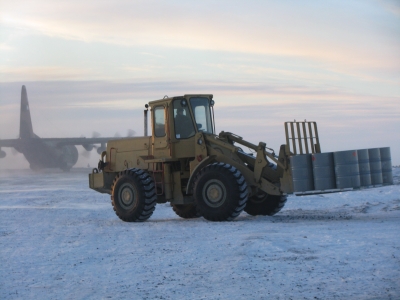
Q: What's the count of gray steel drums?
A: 6